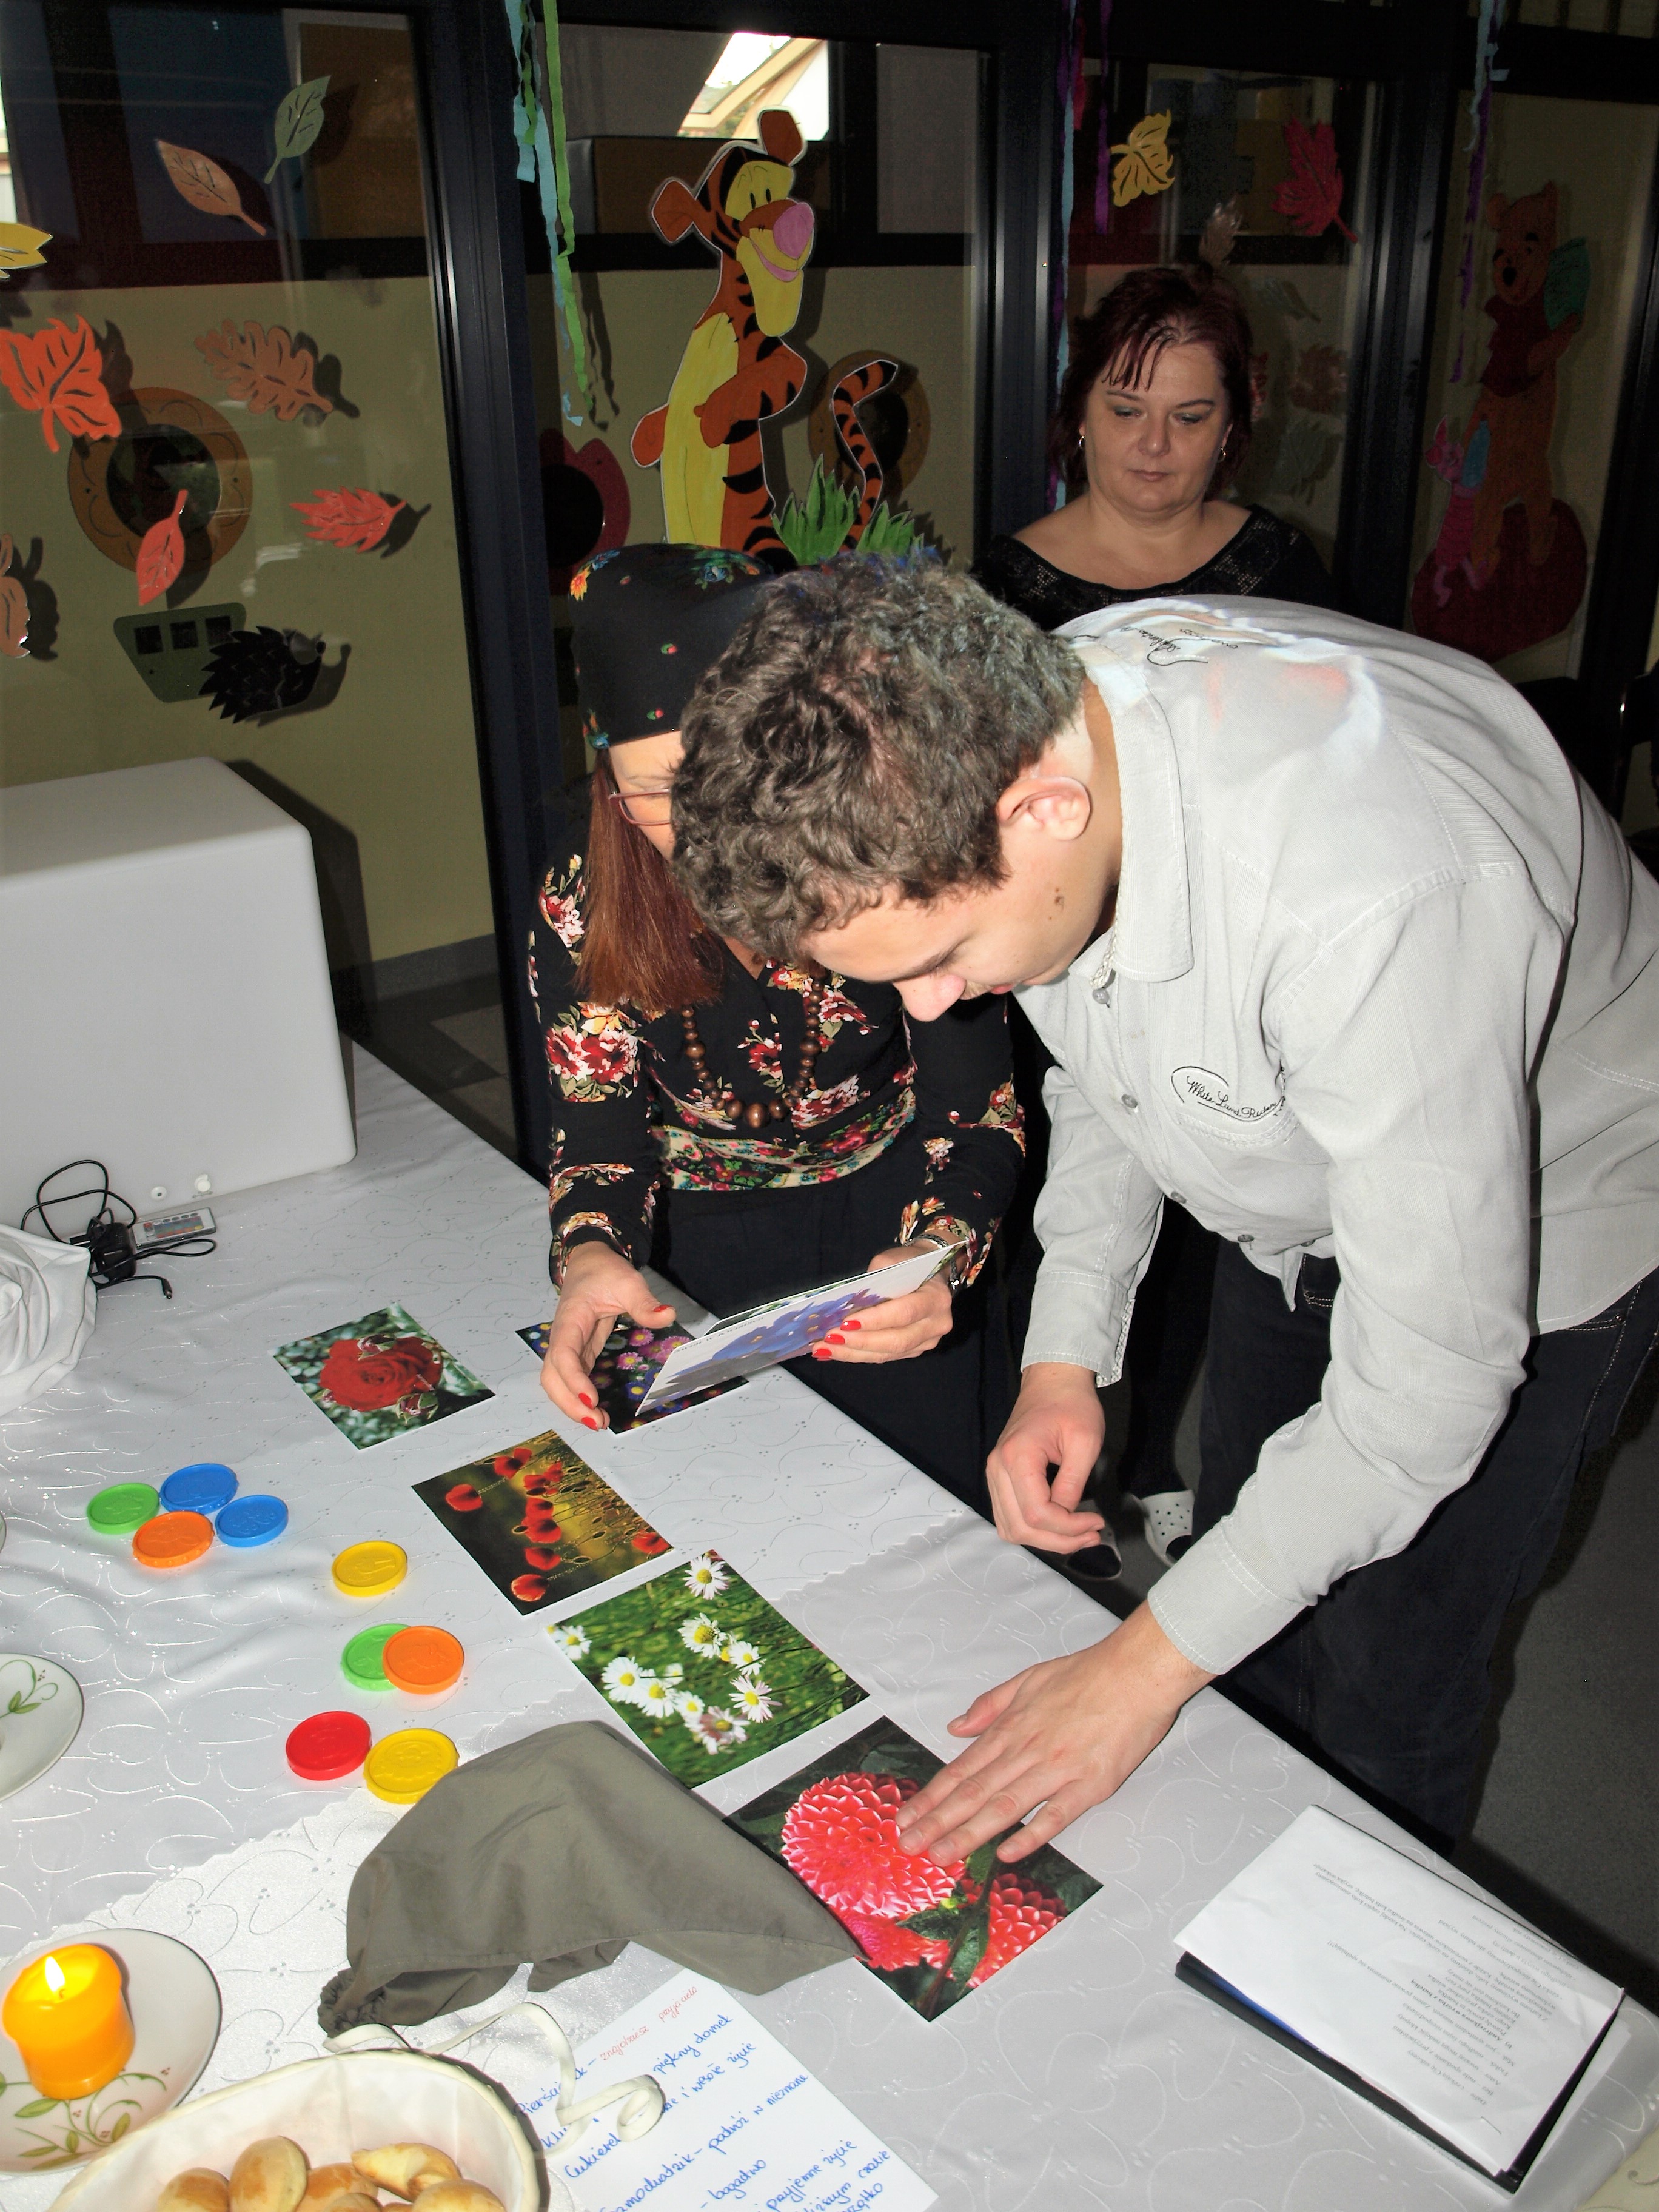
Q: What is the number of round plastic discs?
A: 9